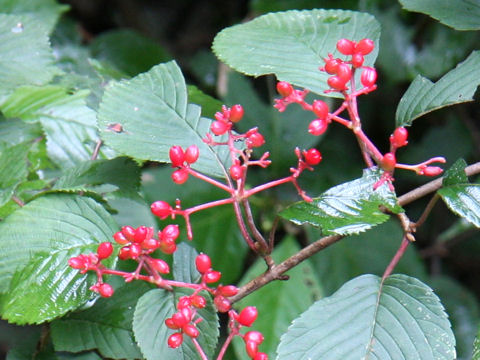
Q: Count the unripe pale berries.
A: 0